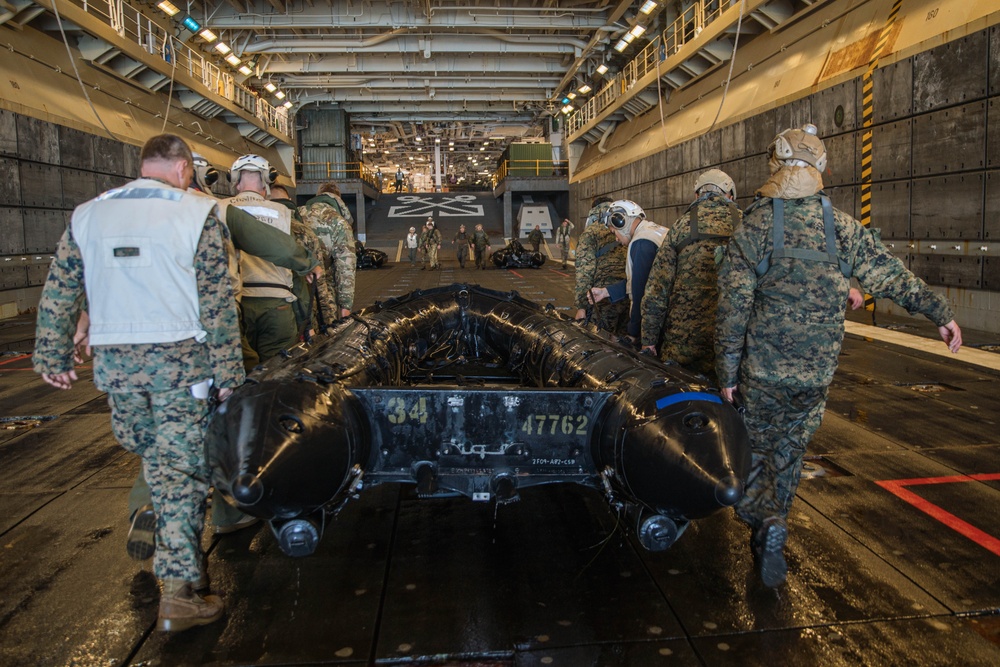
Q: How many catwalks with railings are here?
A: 2